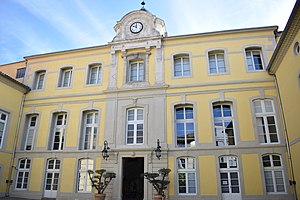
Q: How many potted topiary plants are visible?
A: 2